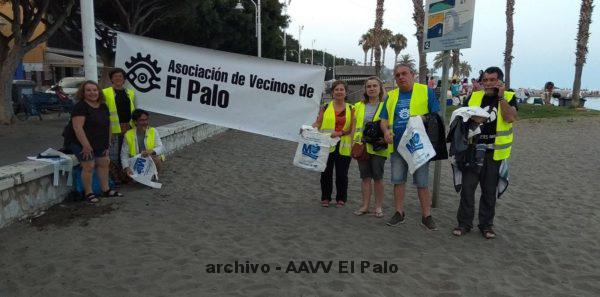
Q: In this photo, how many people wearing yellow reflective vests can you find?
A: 6